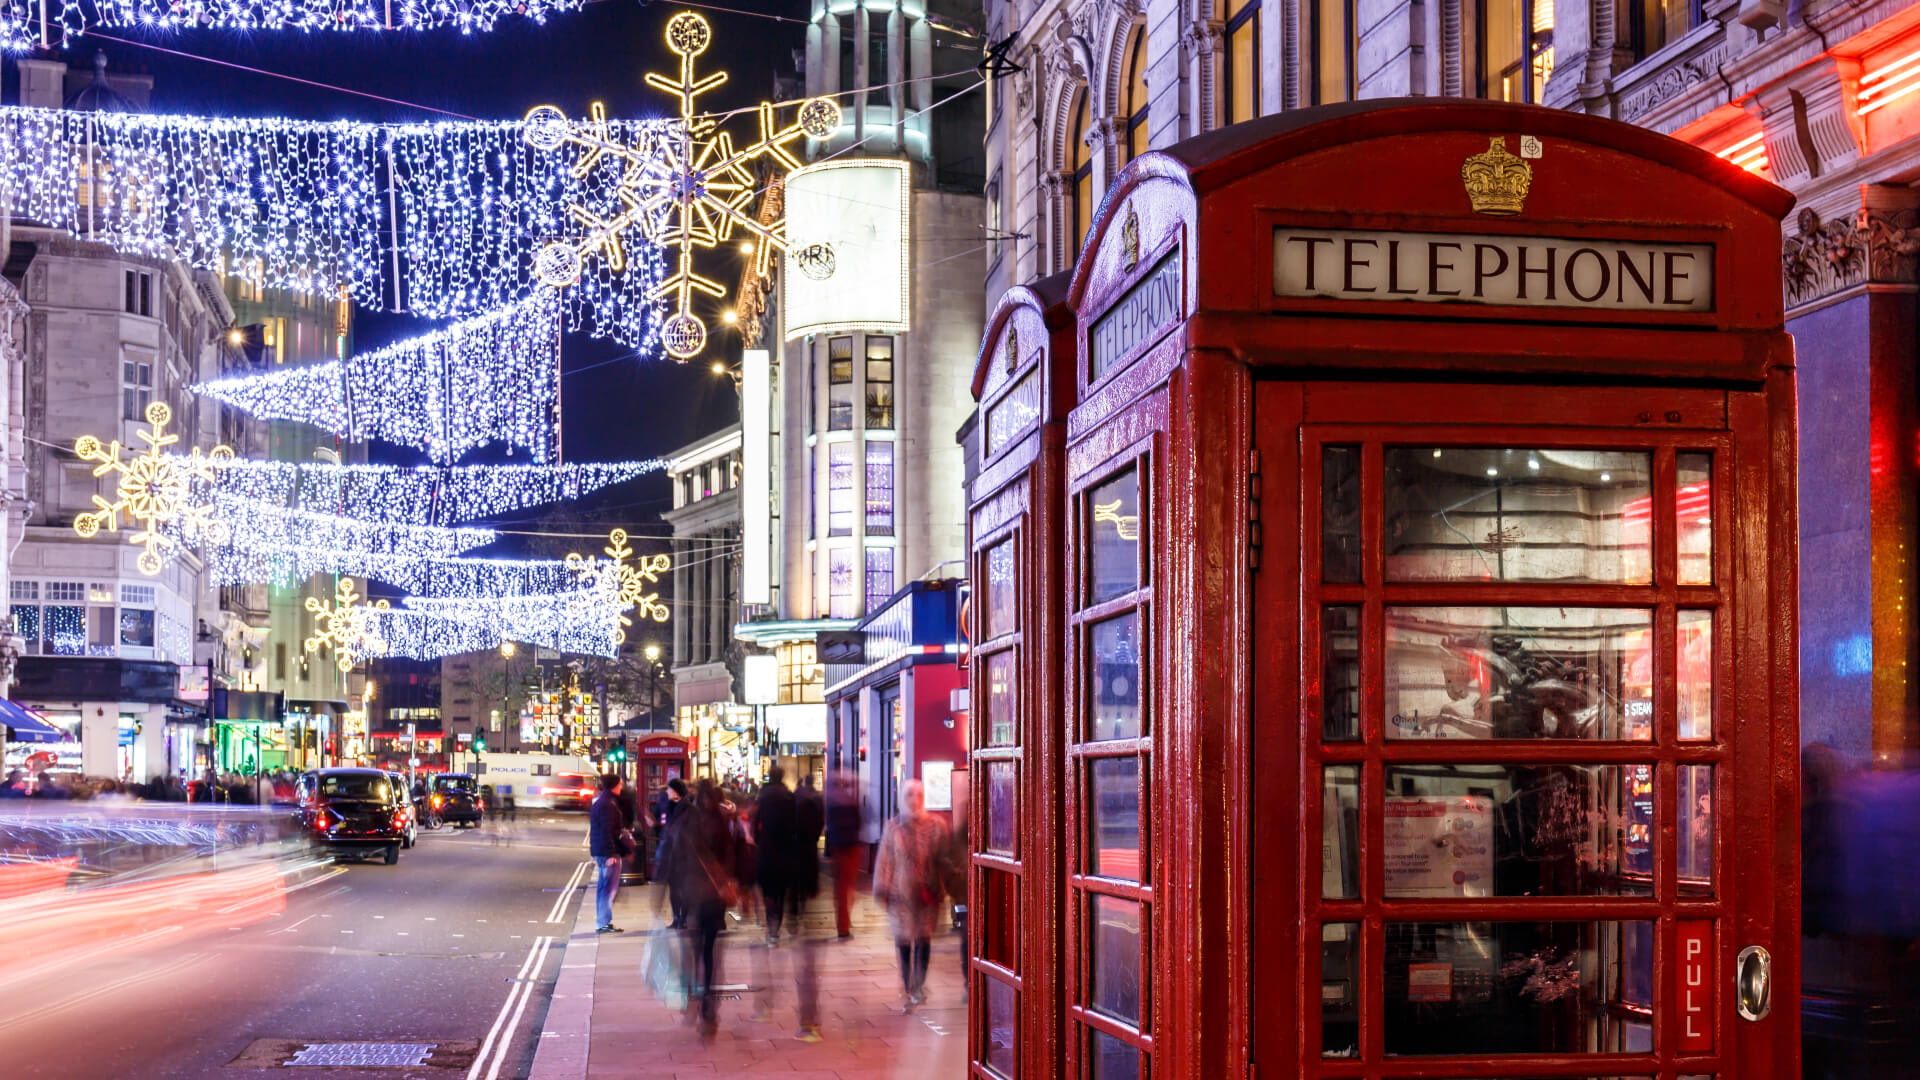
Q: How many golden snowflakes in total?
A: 4